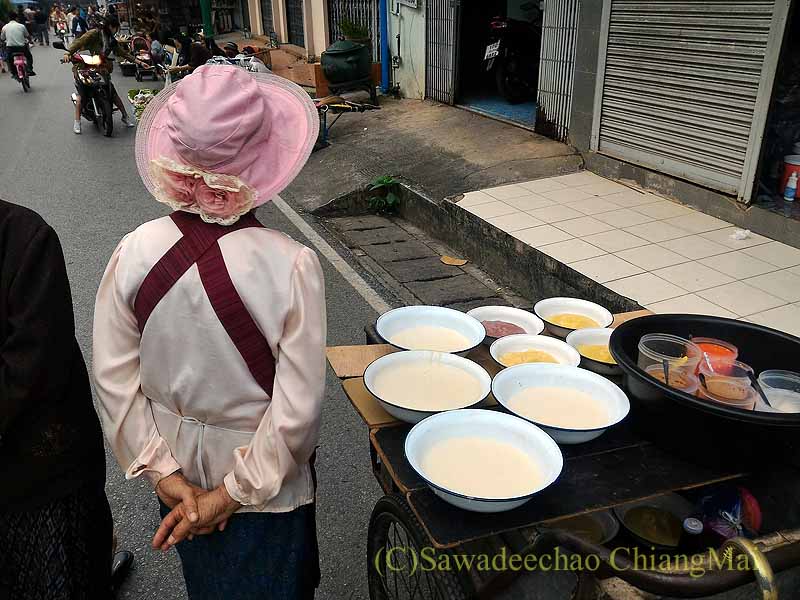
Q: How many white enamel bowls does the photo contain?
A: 8